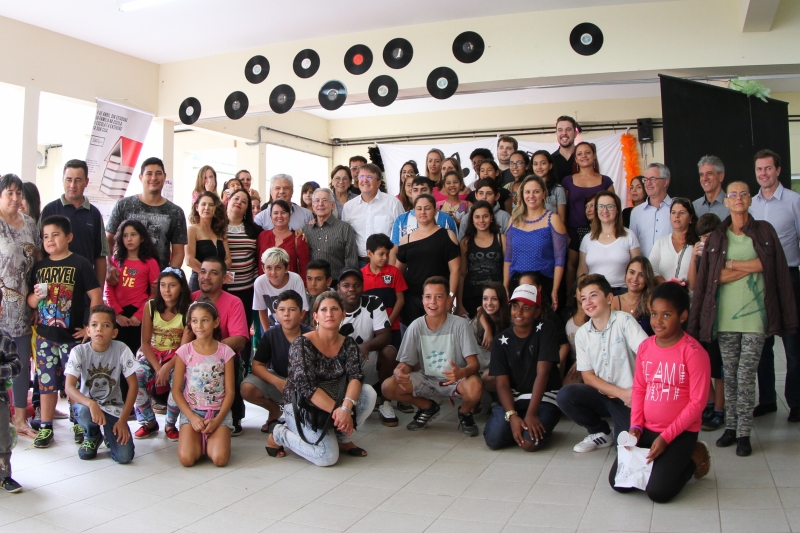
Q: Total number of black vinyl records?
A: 12